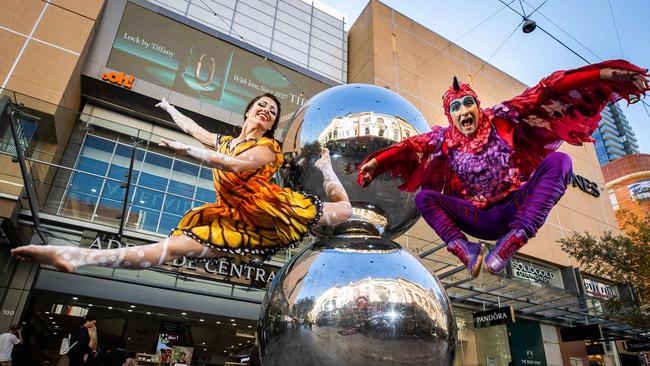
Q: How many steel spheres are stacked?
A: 2